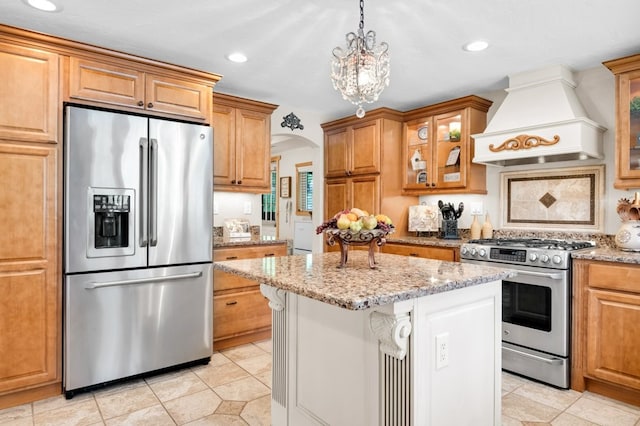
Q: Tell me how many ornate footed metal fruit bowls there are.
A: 1